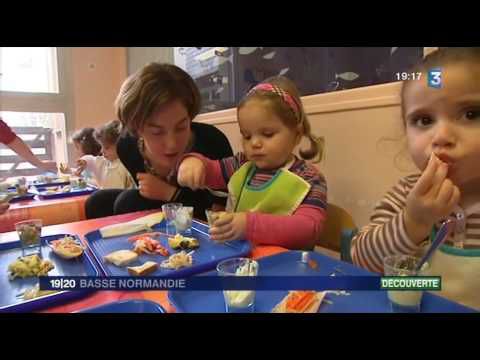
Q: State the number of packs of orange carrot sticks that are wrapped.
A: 1